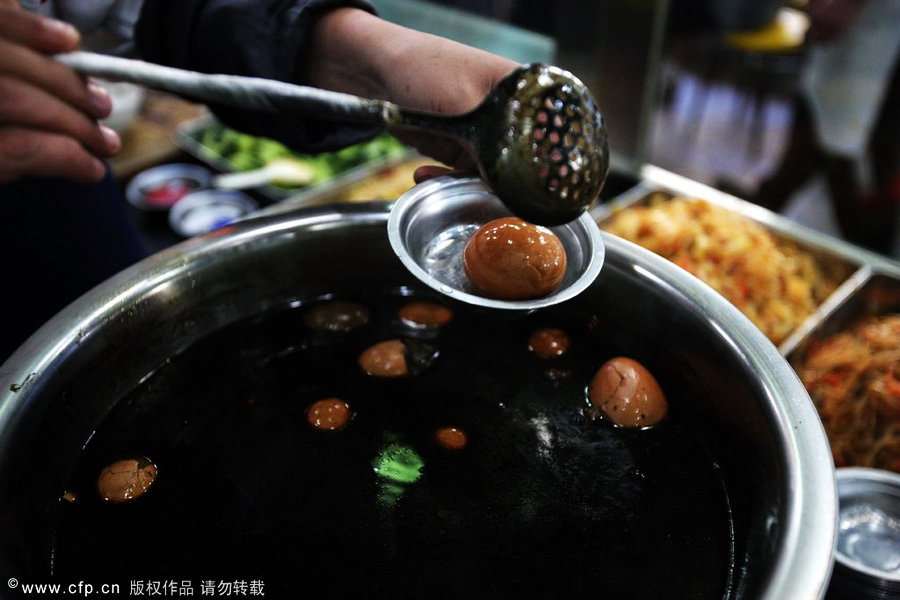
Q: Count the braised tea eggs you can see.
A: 9